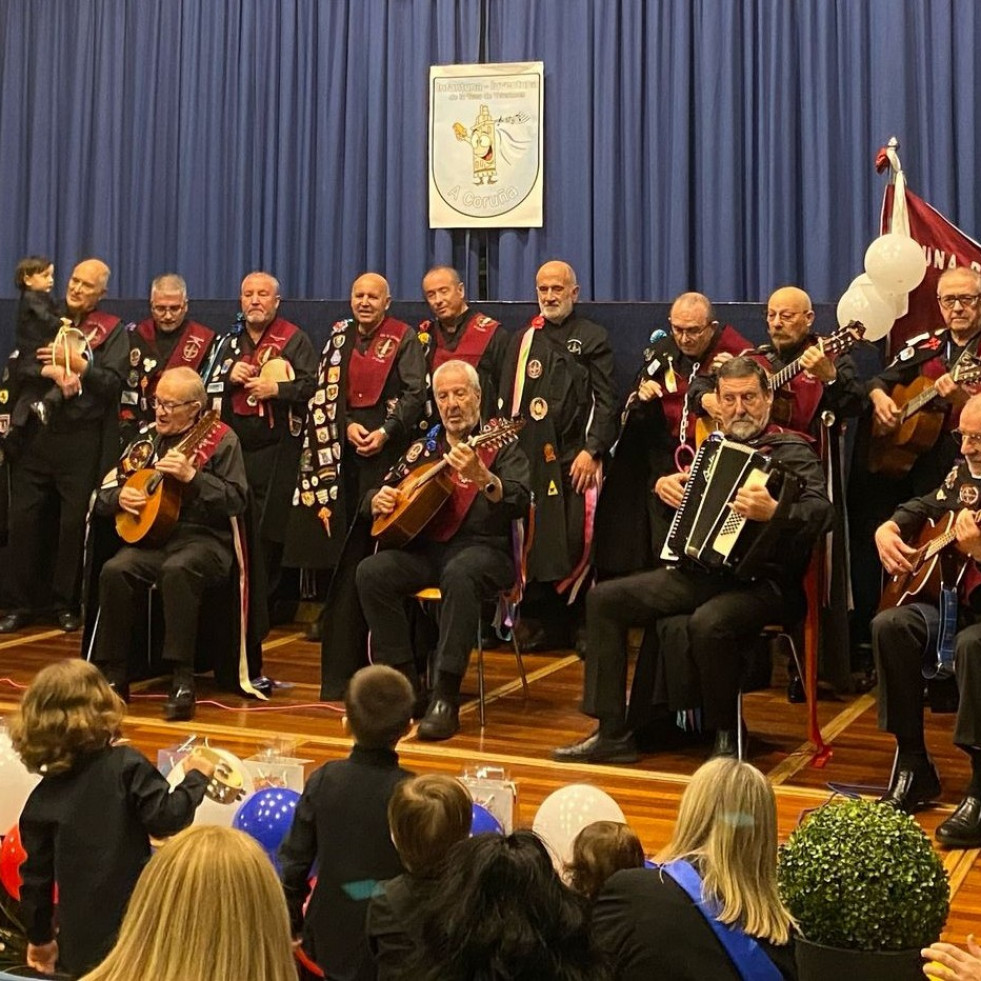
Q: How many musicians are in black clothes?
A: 13